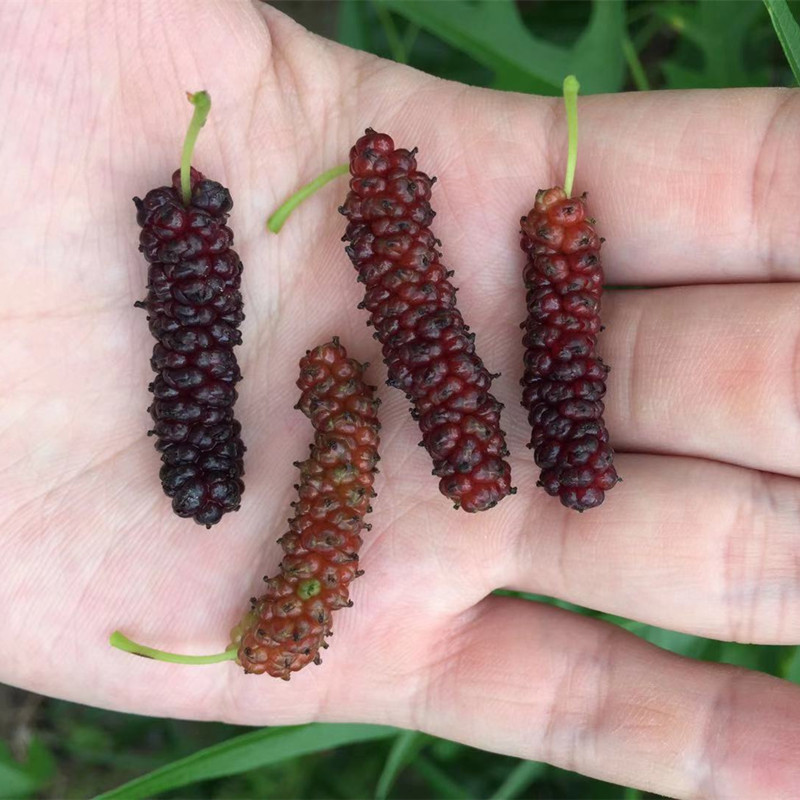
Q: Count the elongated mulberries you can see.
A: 4